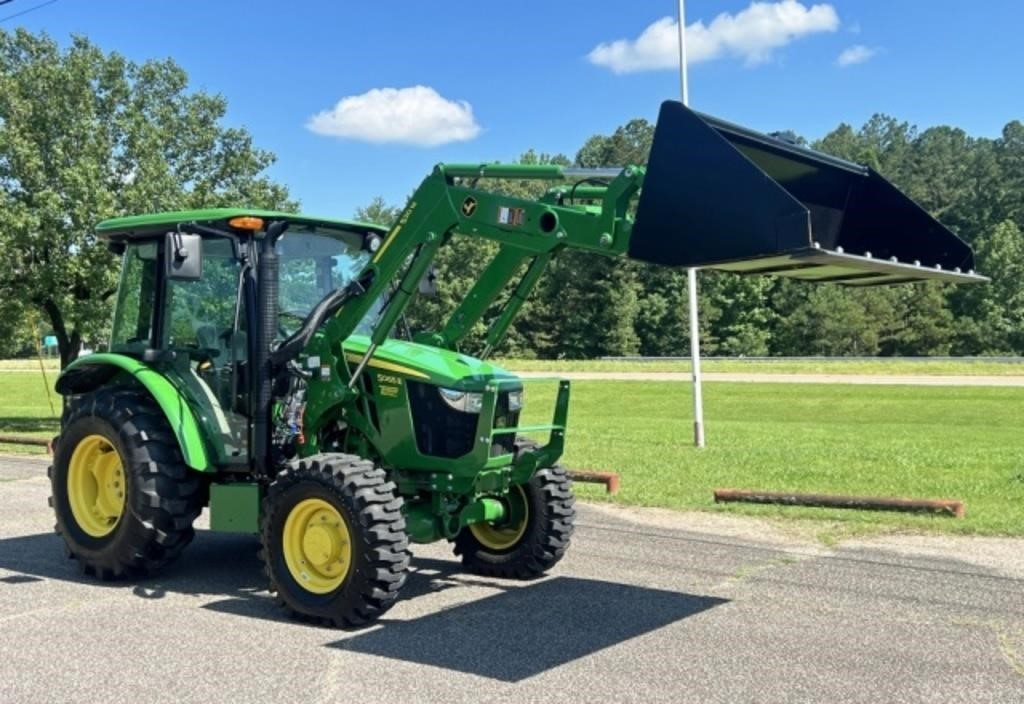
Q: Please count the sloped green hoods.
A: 1